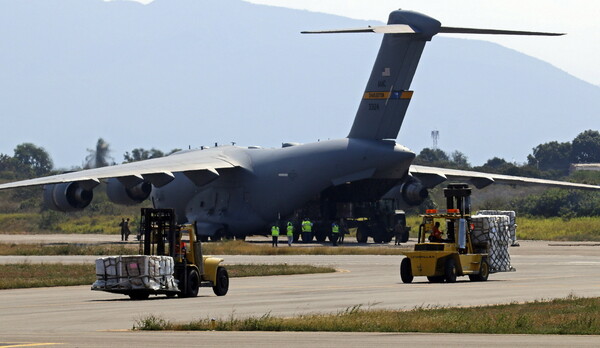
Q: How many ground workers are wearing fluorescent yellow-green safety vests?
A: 4